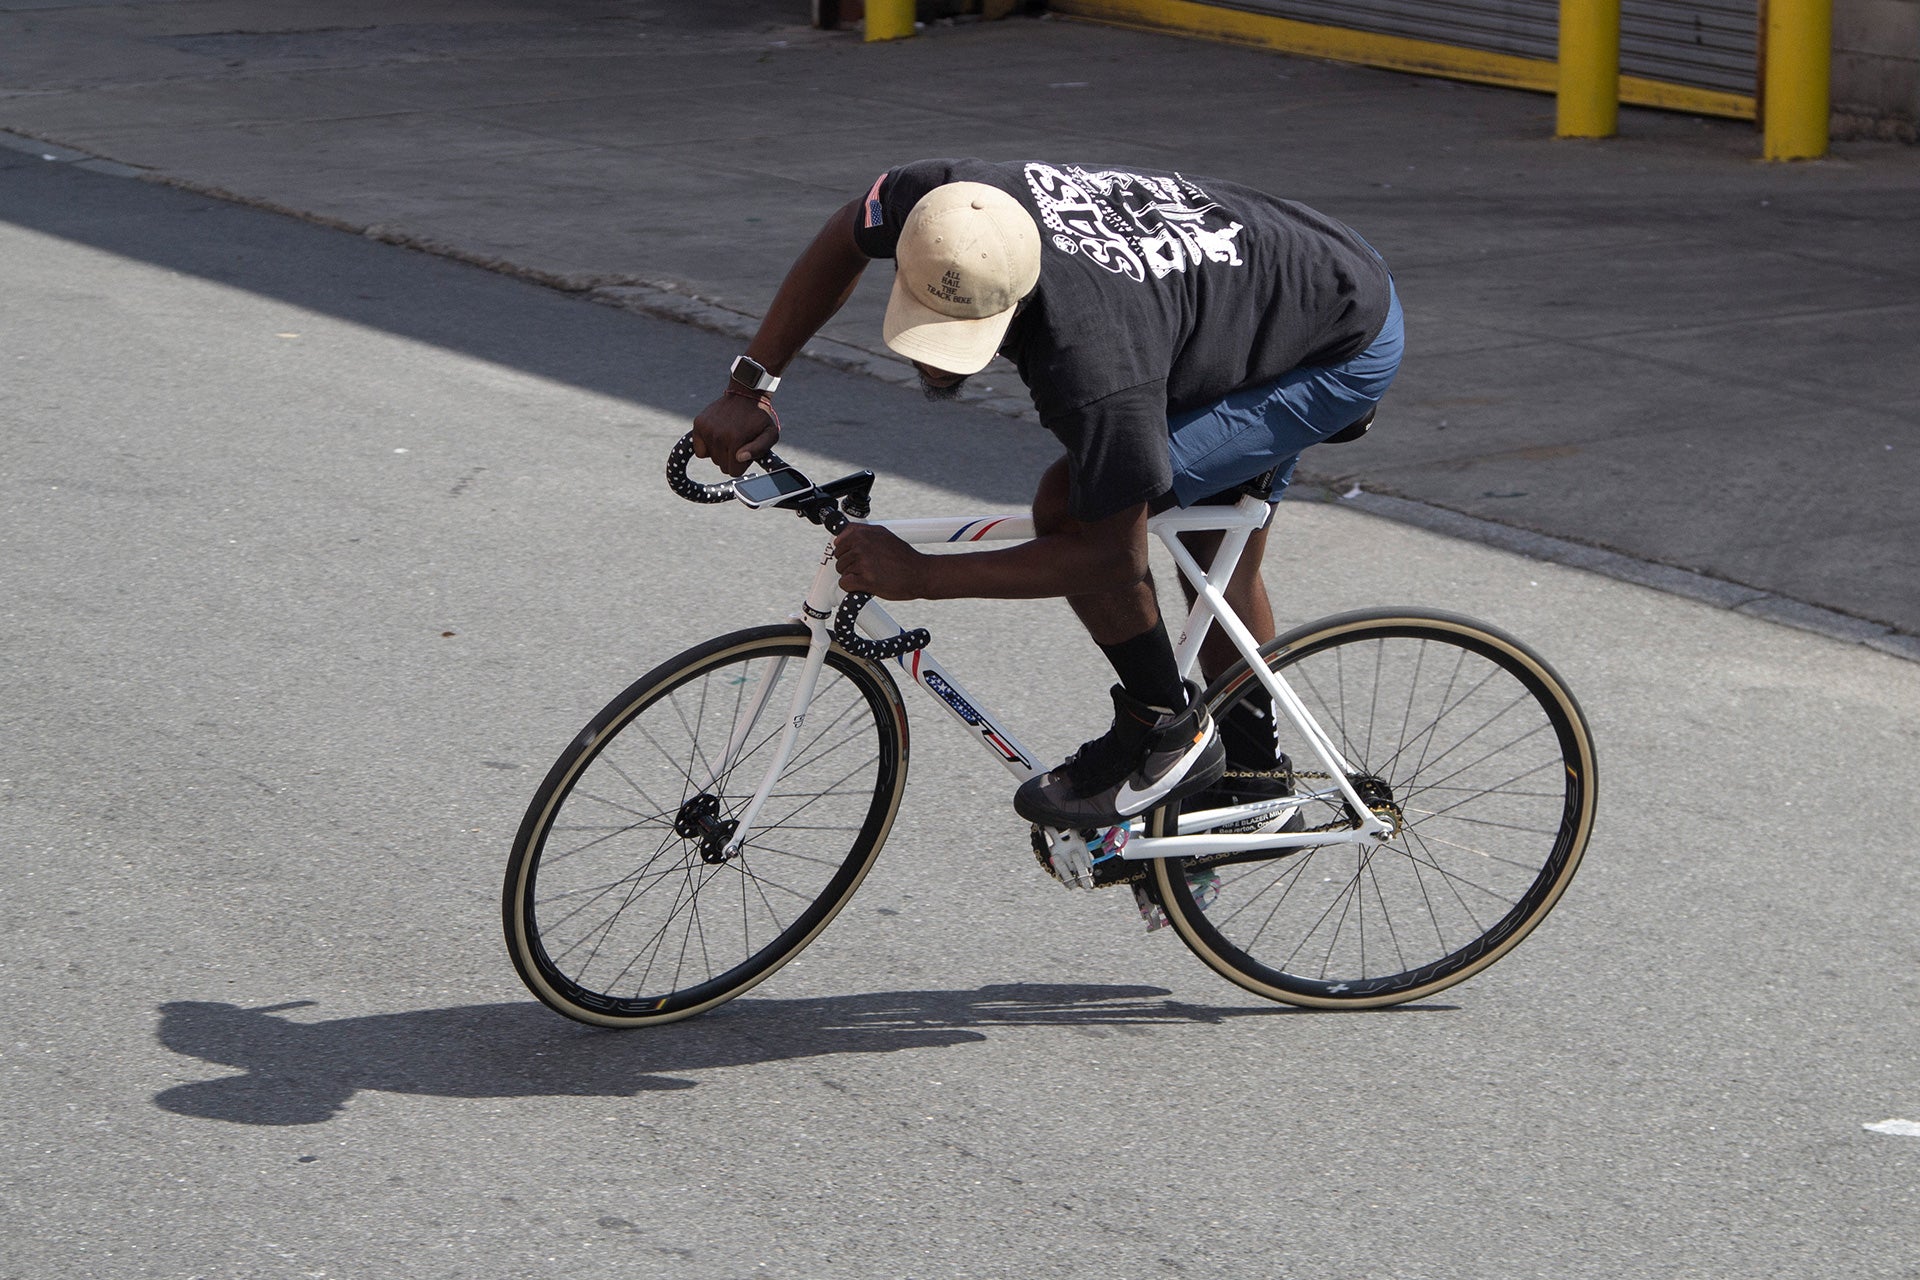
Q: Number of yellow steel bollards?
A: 3